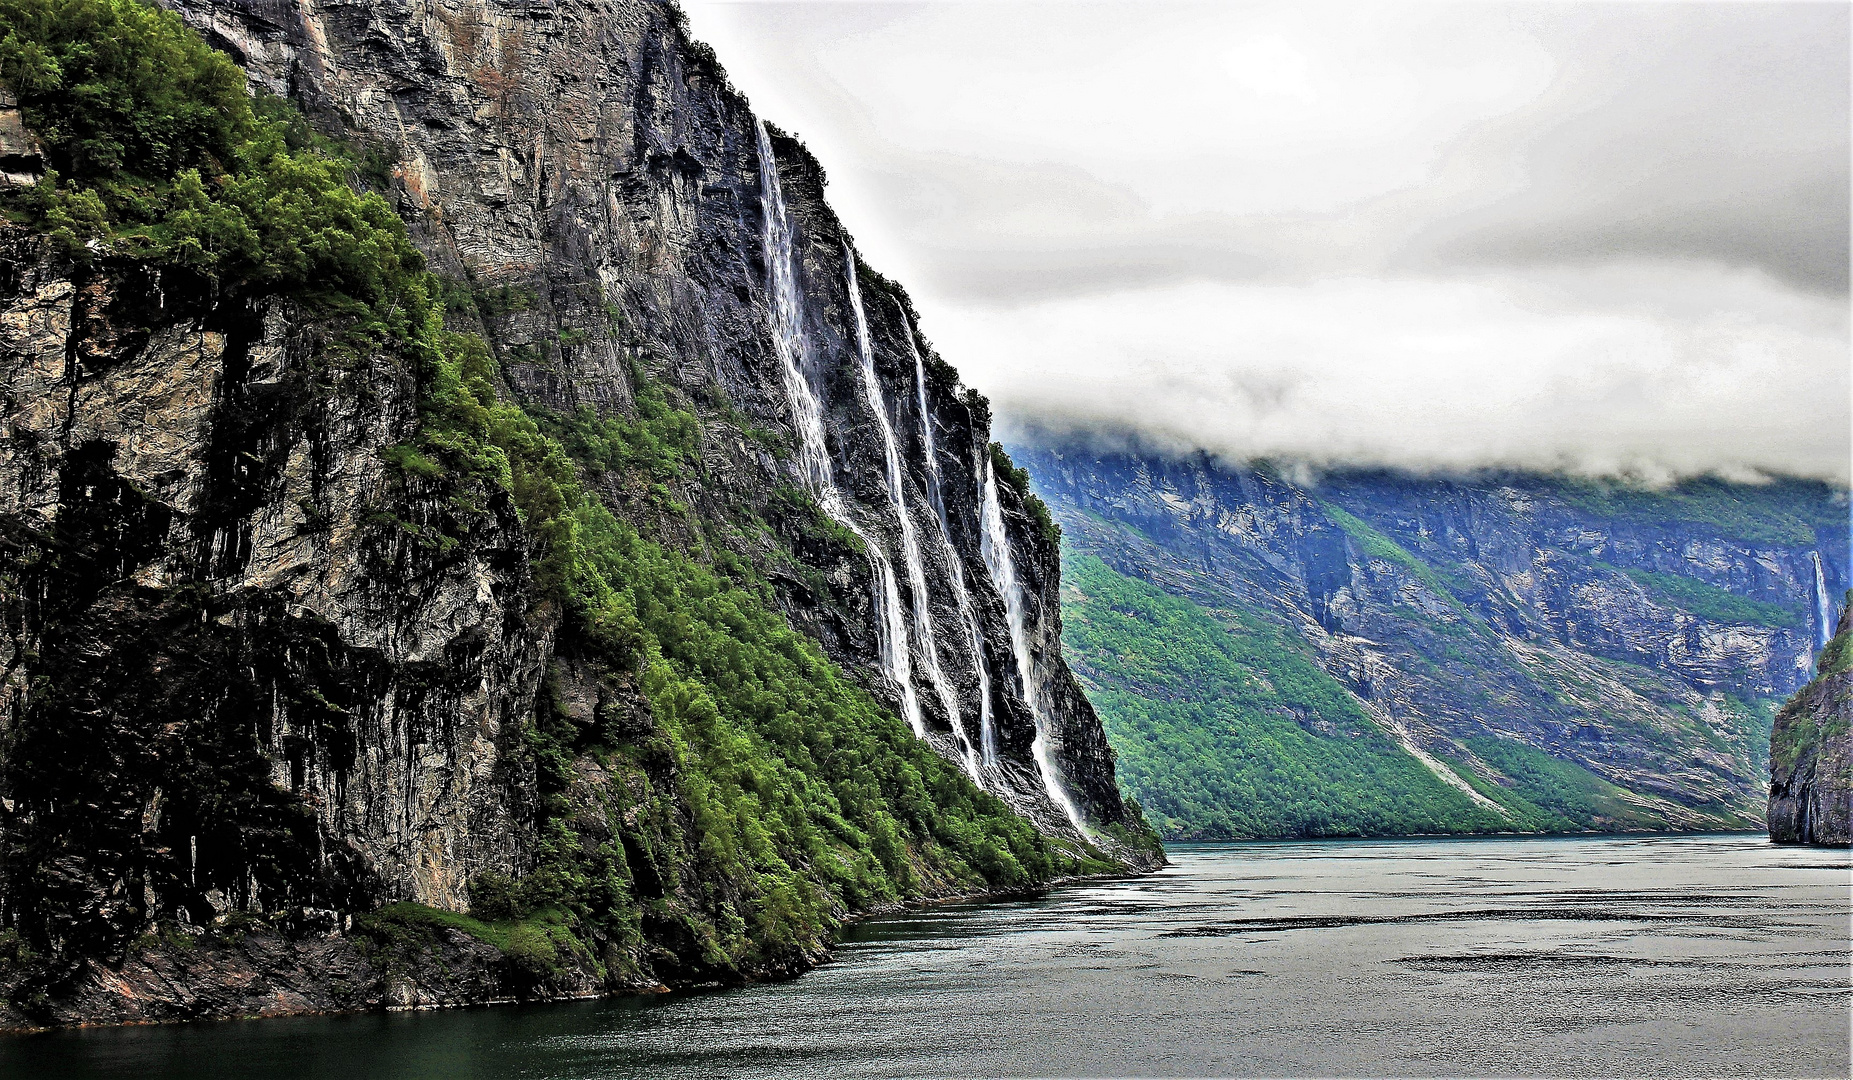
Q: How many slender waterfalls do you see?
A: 5